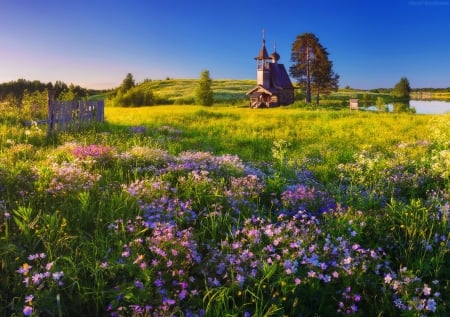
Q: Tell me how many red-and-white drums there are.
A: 0